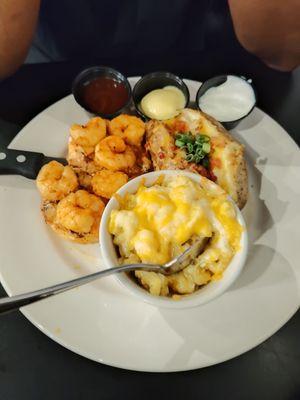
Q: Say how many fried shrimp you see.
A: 6